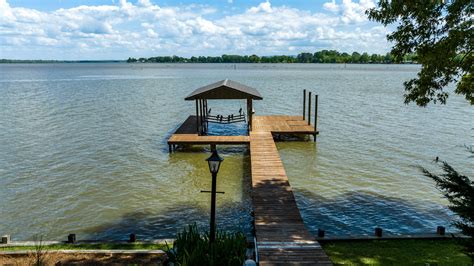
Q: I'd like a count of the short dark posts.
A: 6